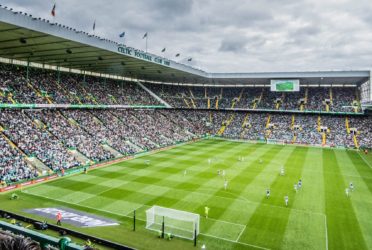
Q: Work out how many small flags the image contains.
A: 7